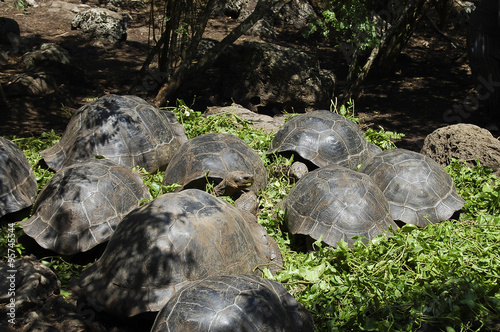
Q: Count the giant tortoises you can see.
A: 9